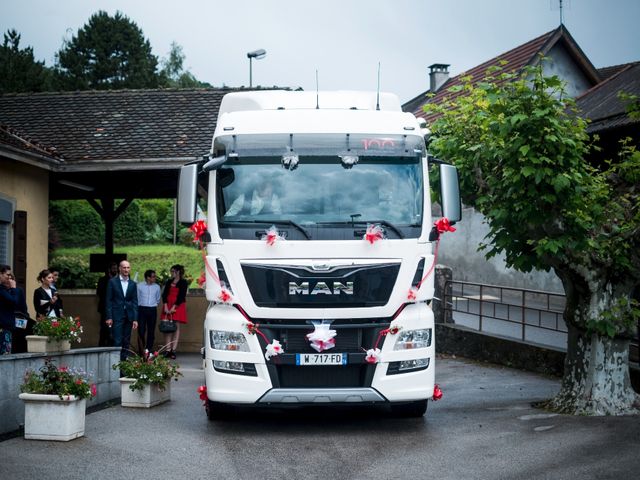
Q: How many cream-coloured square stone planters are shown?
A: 3